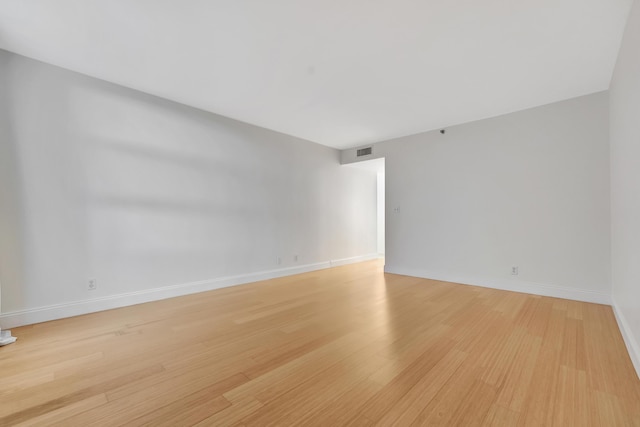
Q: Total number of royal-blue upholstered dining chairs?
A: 0